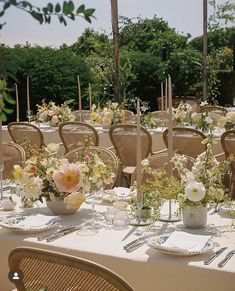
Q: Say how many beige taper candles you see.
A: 8